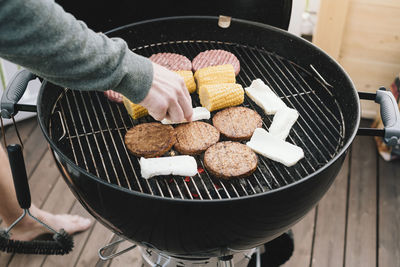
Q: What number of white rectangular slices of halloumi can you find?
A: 5